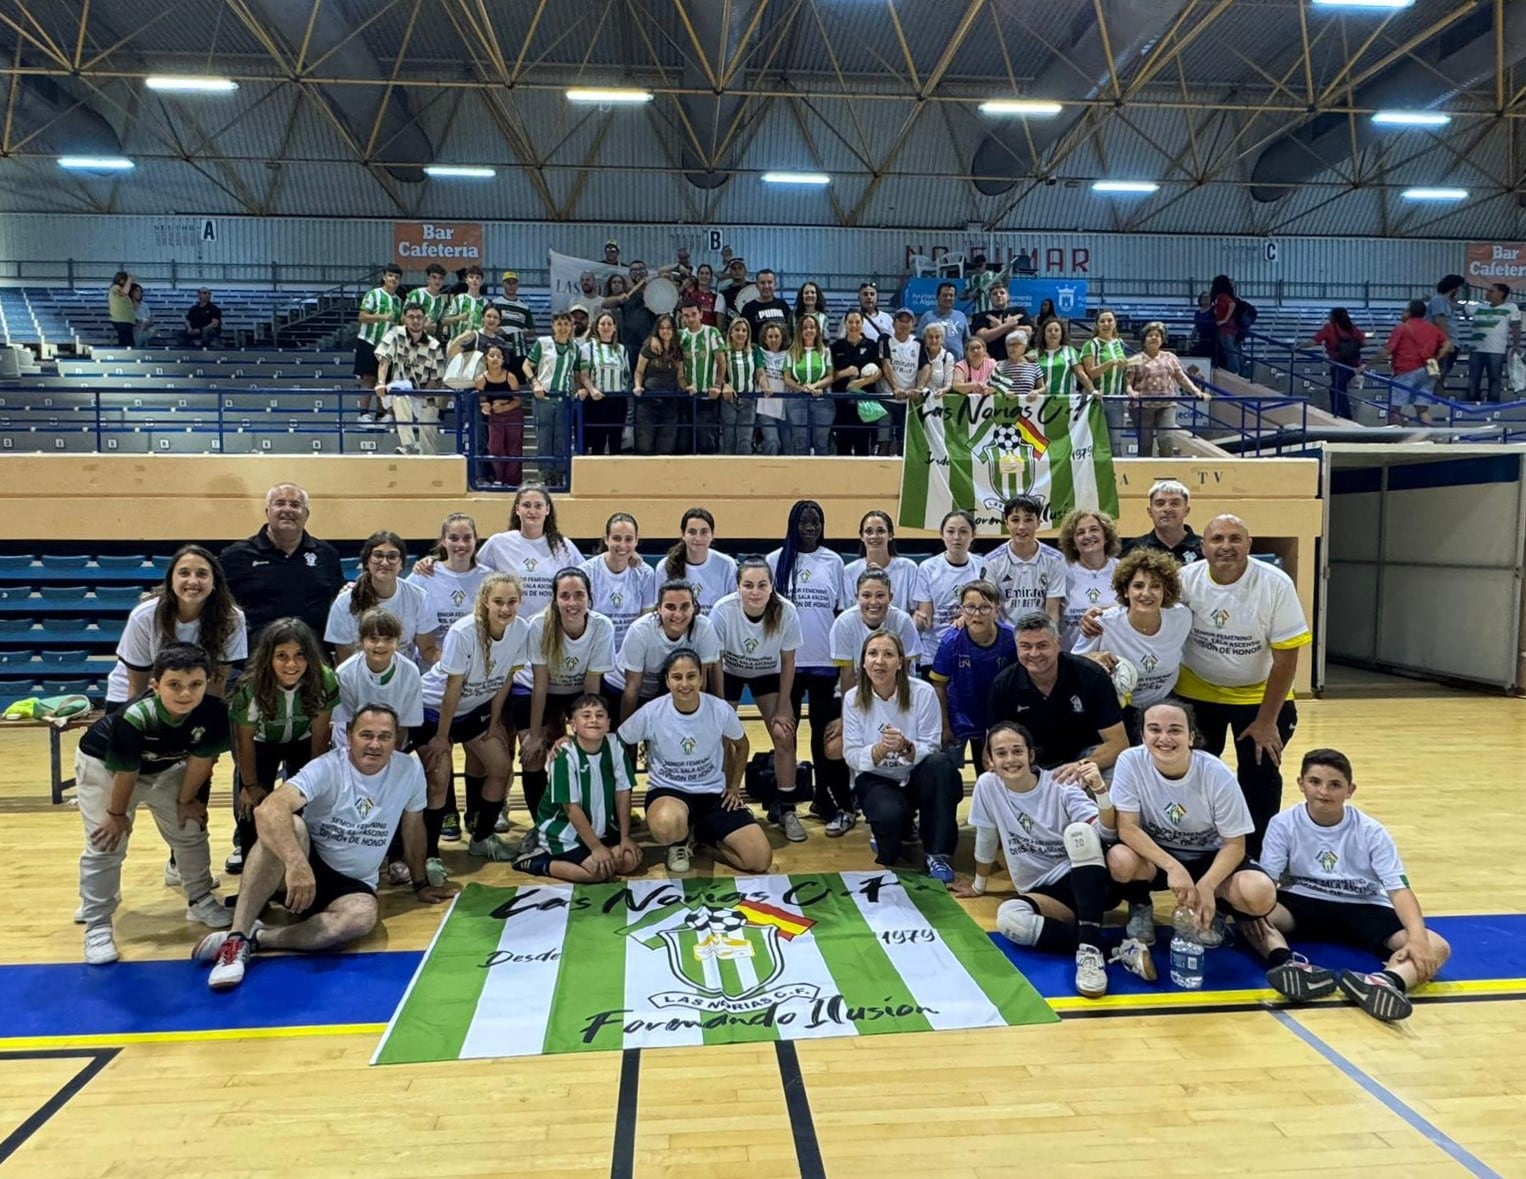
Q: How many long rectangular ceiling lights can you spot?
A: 10